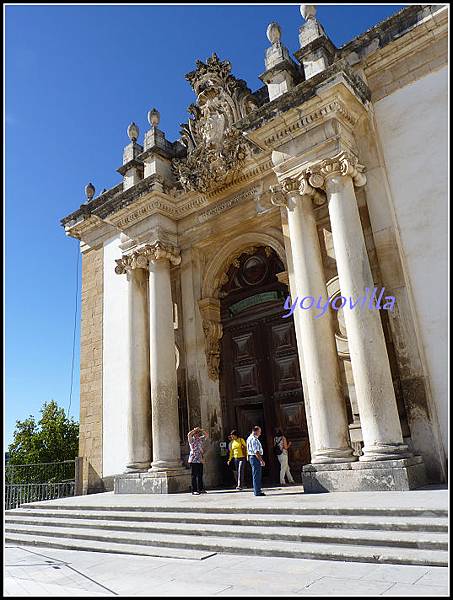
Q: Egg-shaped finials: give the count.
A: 5